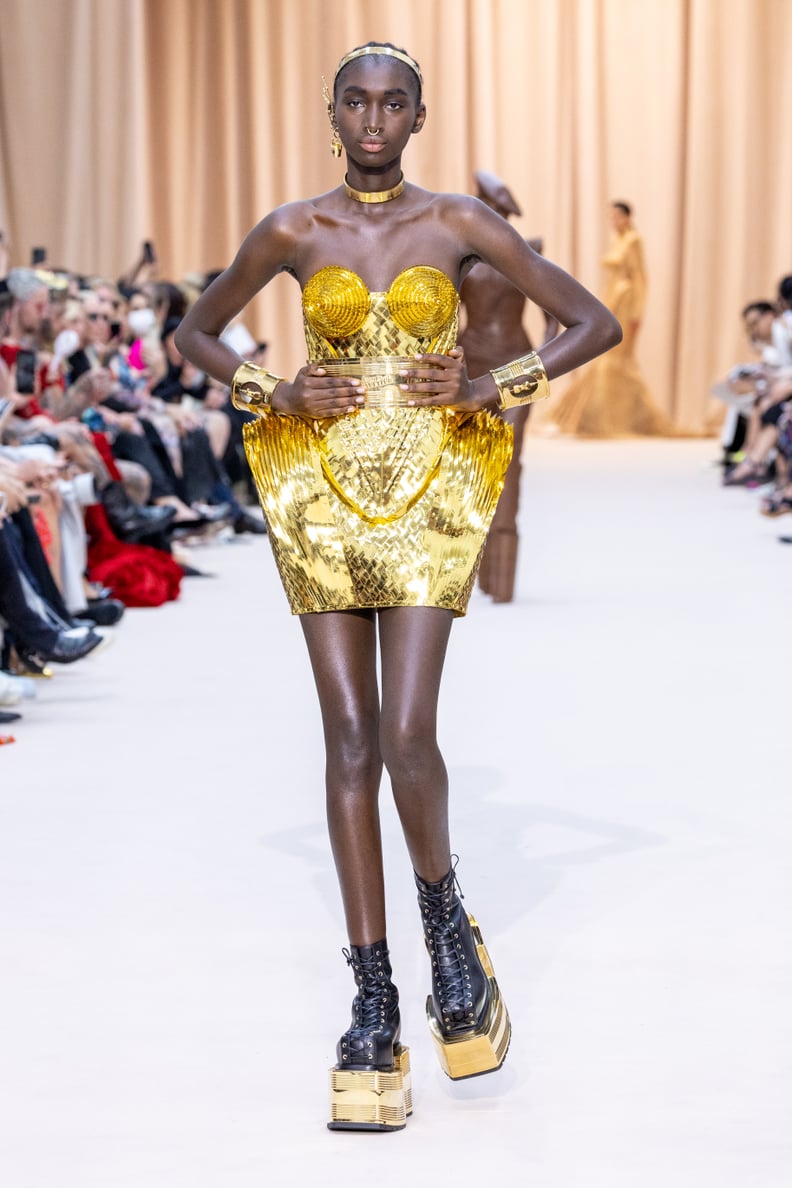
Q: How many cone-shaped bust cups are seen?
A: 2